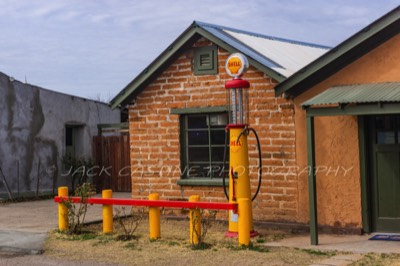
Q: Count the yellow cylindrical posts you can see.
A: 5